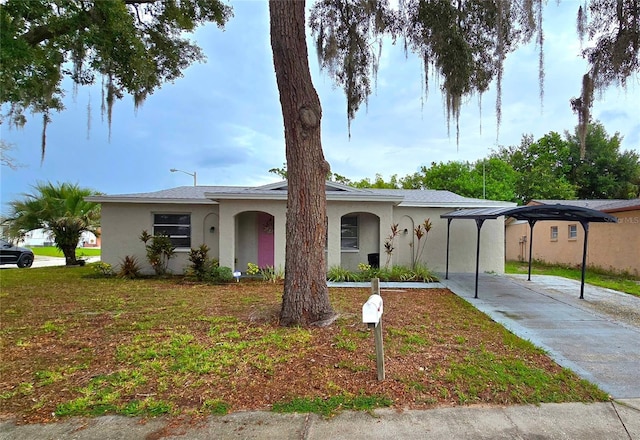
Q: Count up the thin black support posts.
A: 4